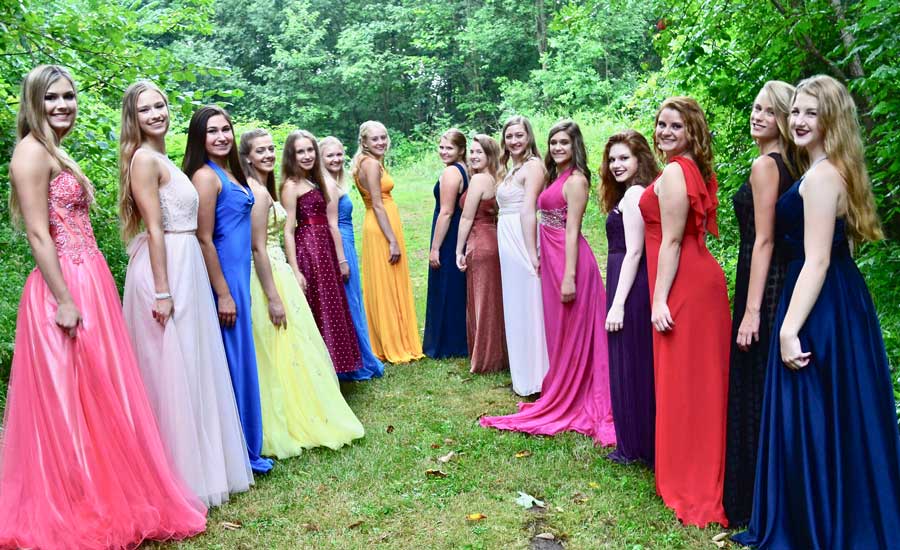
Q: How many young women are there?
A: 15